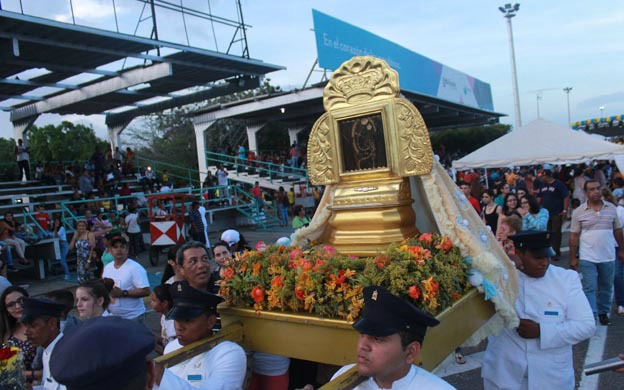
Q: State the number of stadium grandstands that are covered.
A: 2